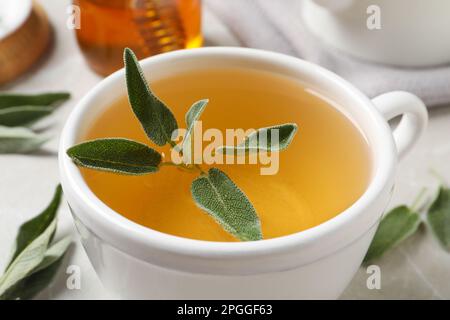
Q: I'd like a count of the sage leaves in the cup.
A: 5